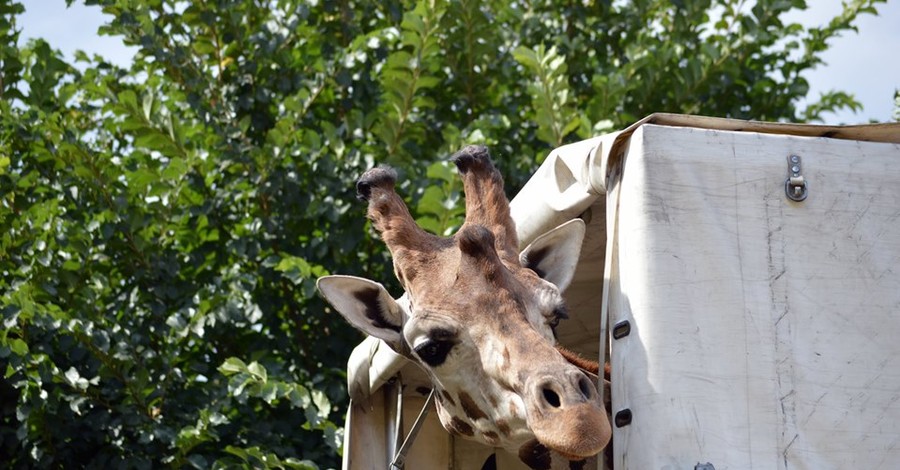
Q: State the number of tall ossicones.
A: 2